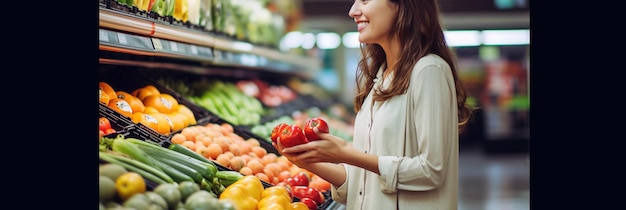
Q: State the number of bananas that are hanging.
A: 0